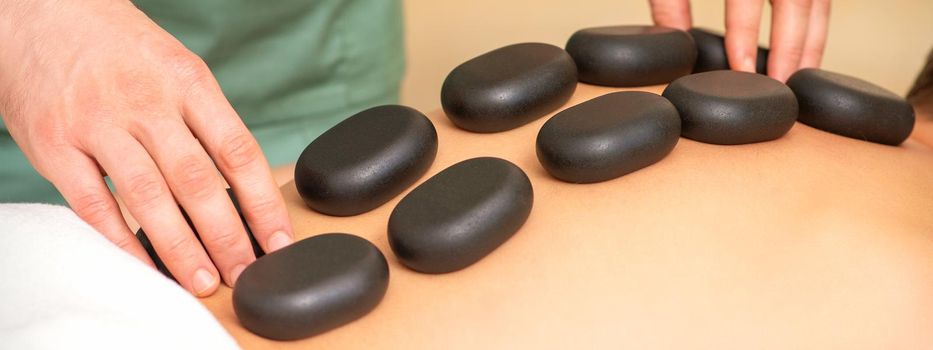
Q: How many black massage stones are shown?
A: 10